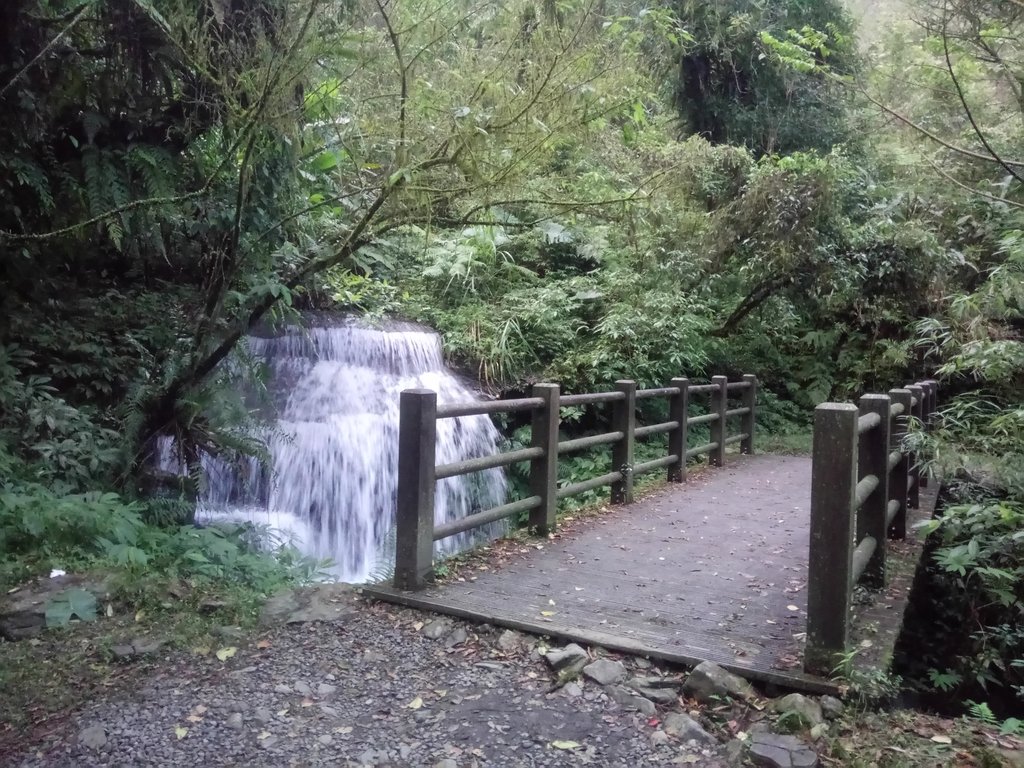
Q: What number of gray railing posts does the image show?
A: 12